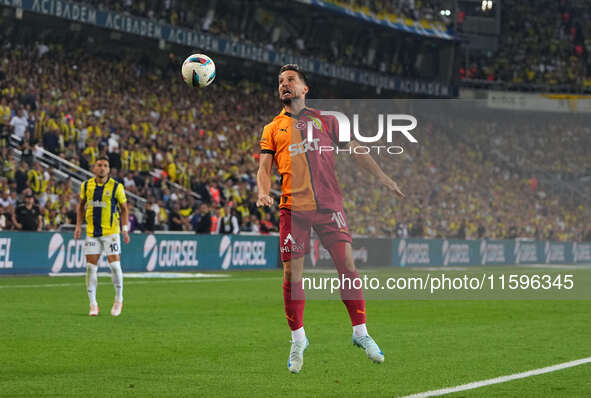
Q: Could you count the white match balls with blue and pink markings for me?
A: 1